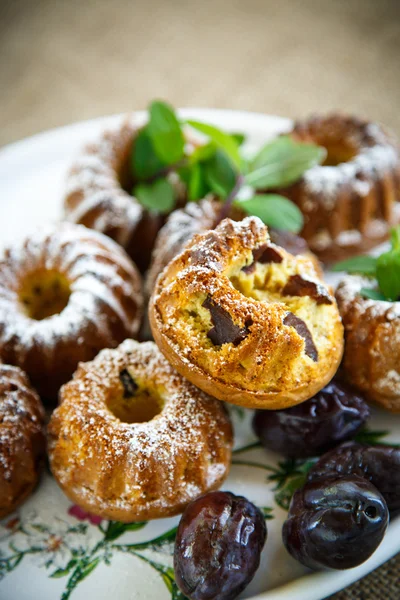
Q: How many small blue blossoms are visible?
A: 0